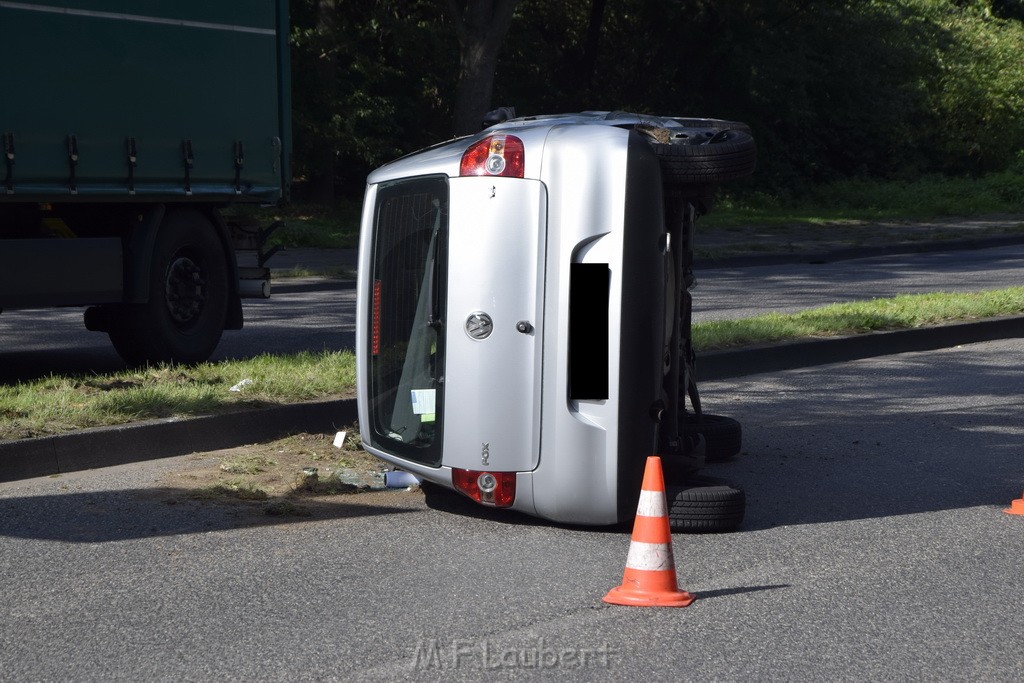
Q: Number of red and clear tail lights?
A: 2